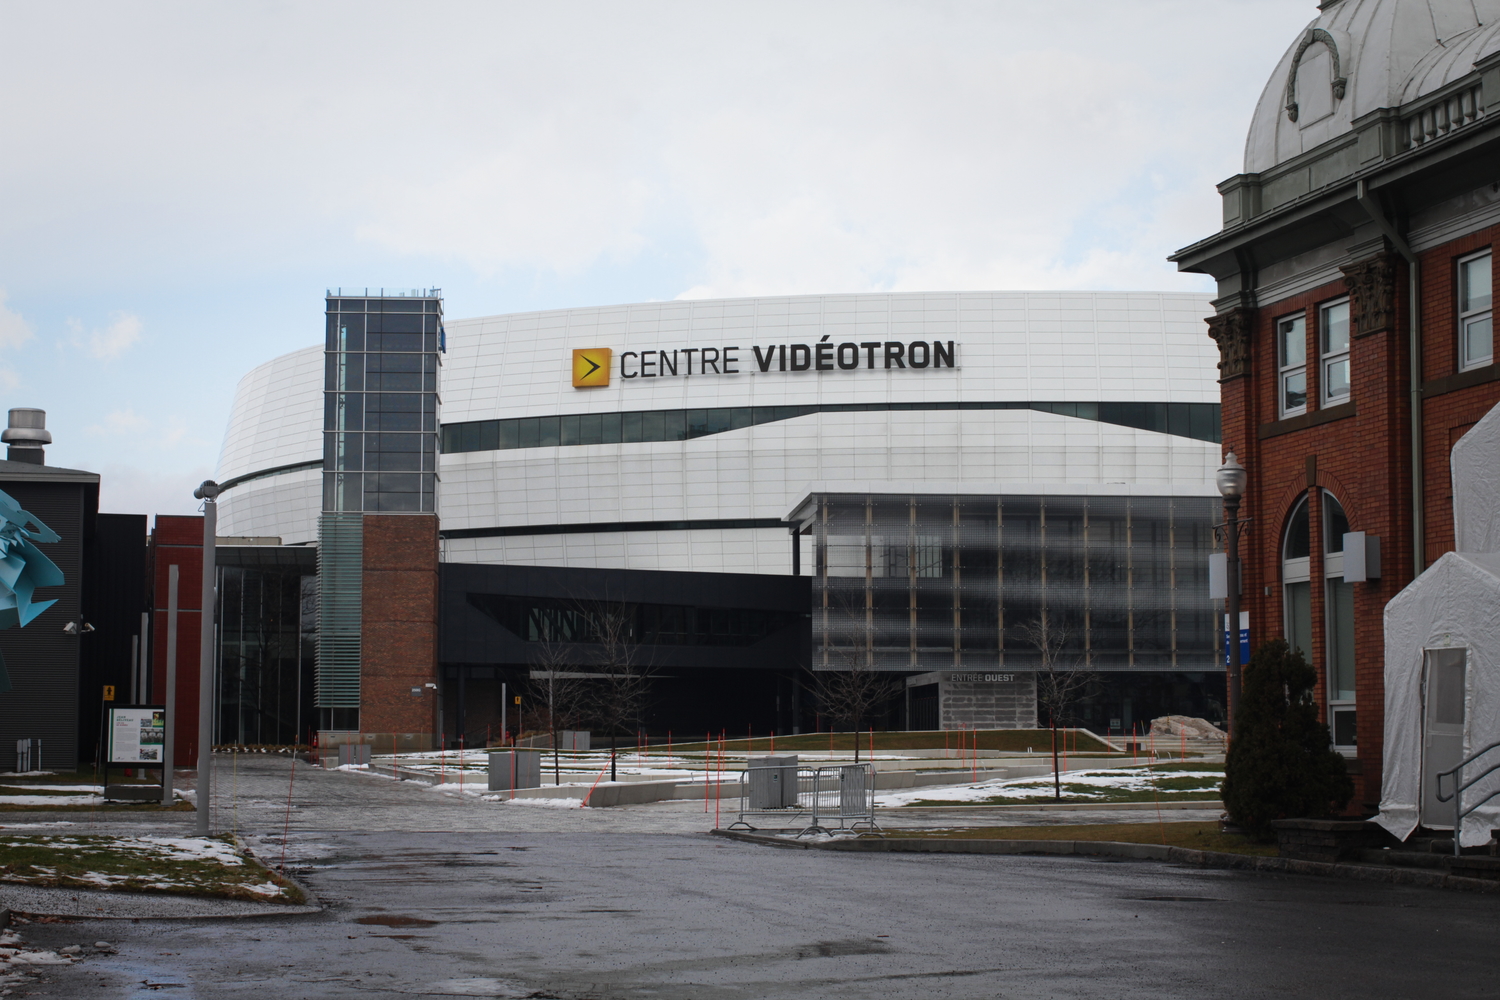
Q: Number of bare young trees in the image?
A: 4